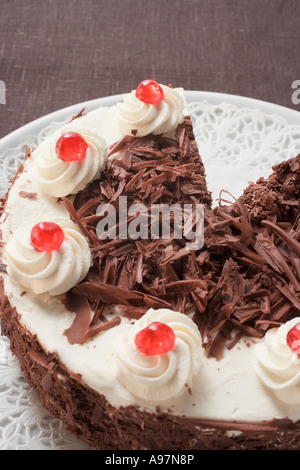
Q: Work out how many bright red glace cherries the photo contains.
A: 5